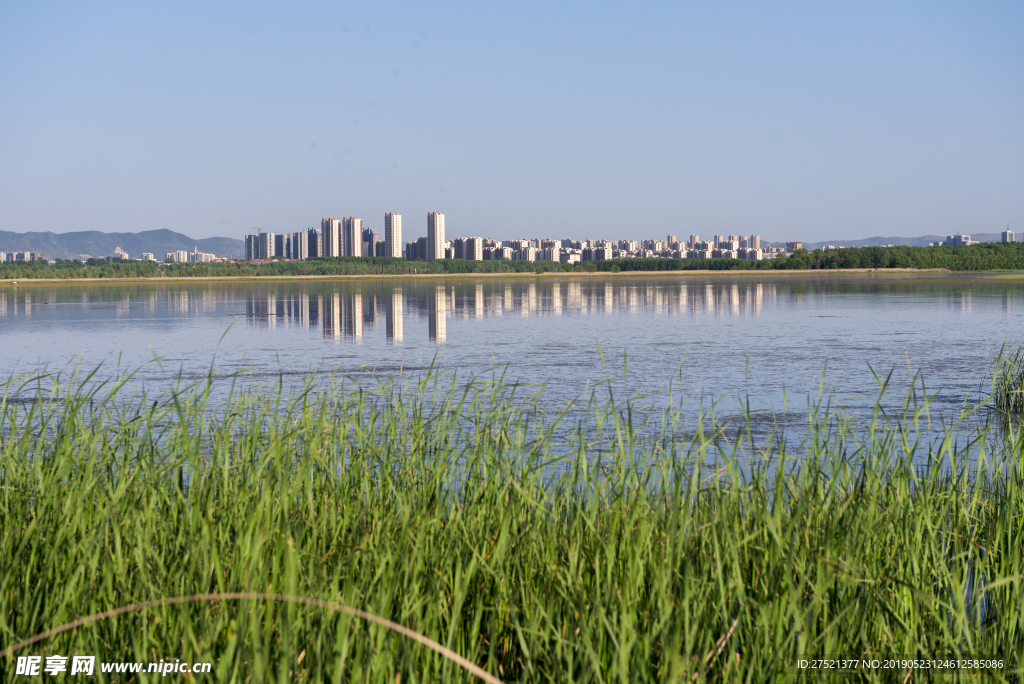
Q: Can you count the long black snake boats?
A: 0